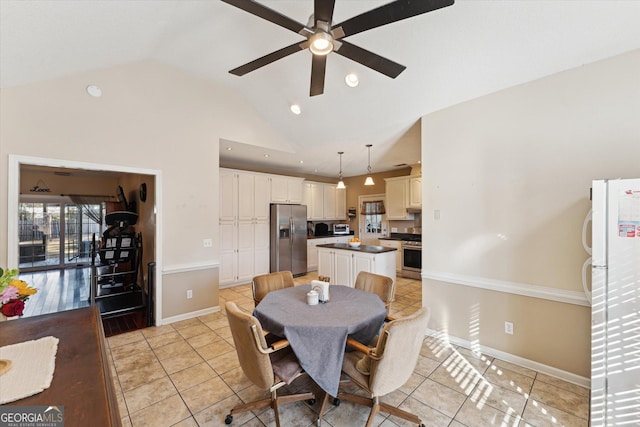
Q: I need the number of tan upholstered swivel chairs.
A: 4